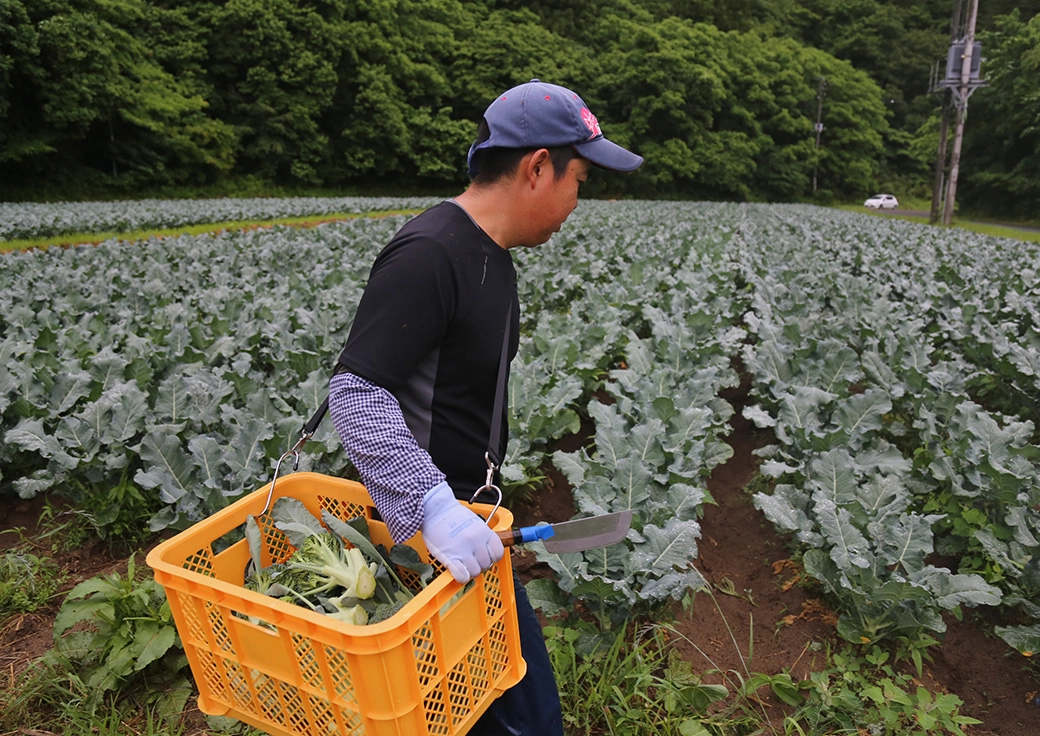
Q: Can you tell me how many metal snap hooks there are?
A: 2